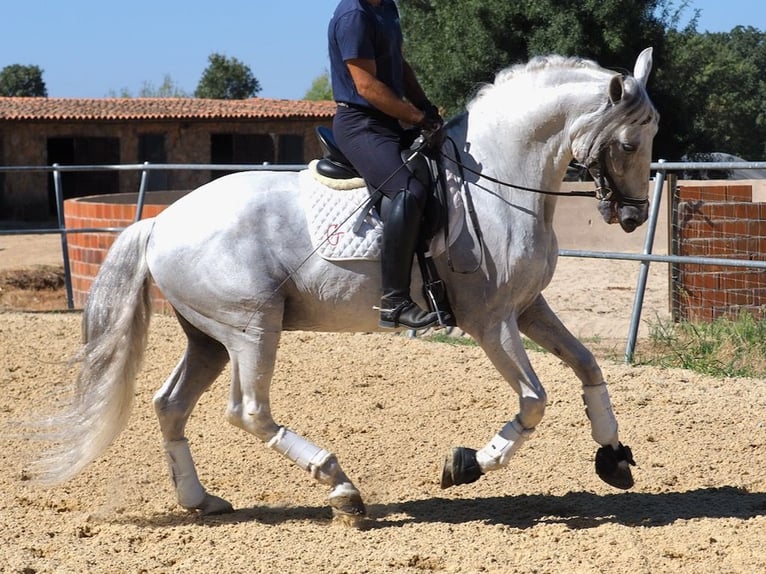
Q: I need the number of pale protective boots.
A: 4